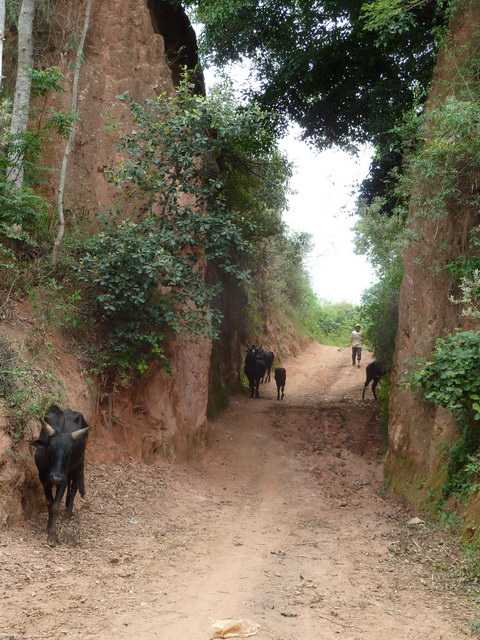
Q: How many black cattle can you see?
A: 5